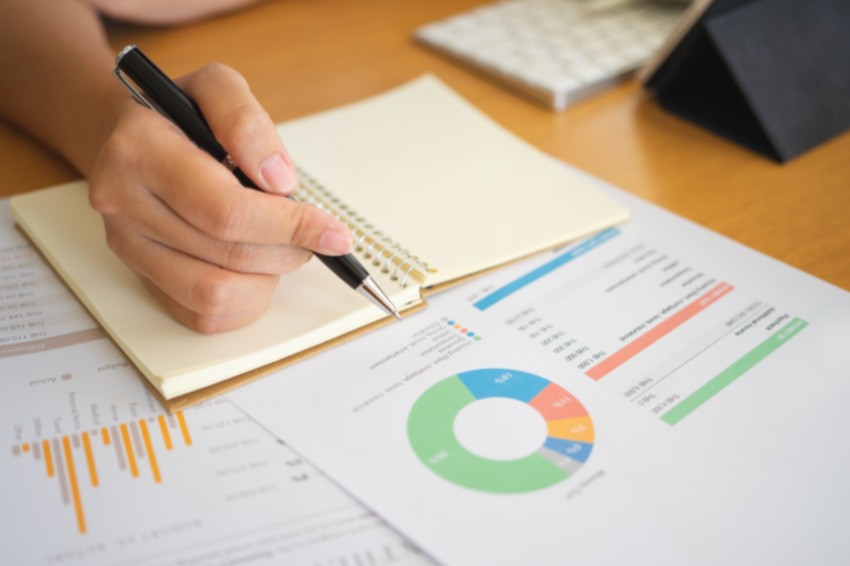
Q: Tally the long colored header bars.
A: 3